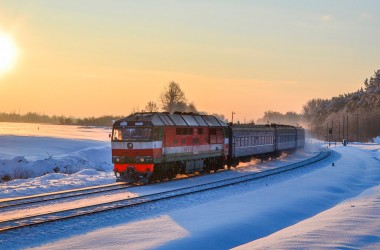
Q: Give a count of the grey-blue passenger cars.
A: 3